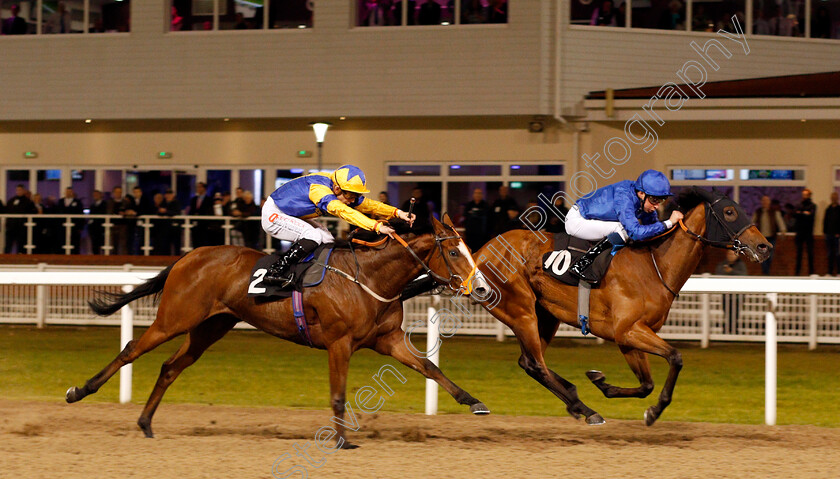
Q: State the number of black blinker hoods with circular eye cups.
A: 1